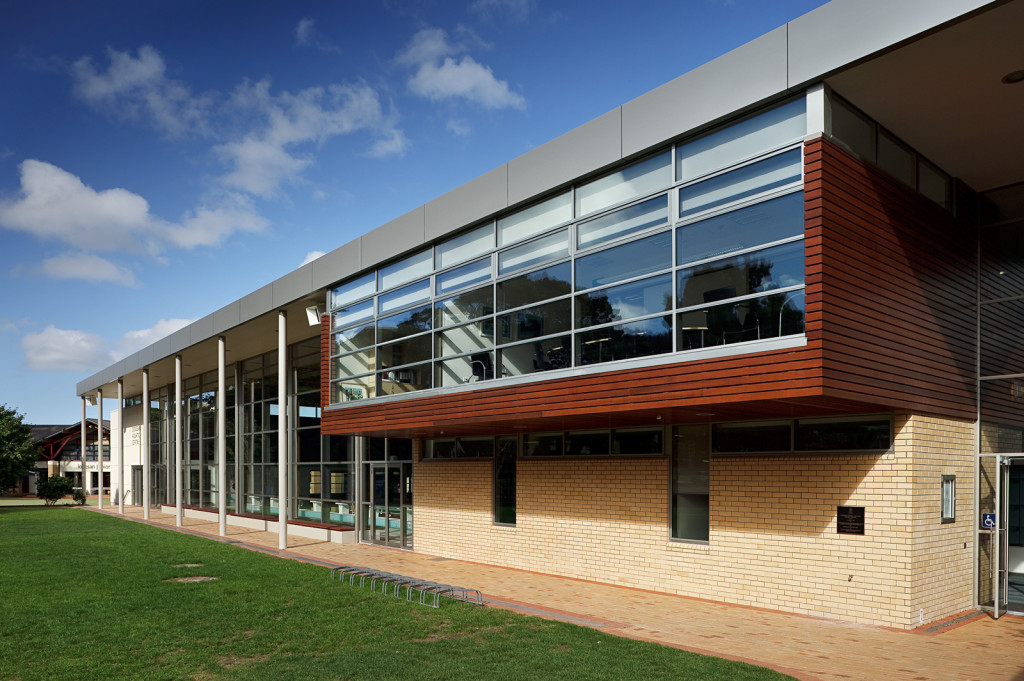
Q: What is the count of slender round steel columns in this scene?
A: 7